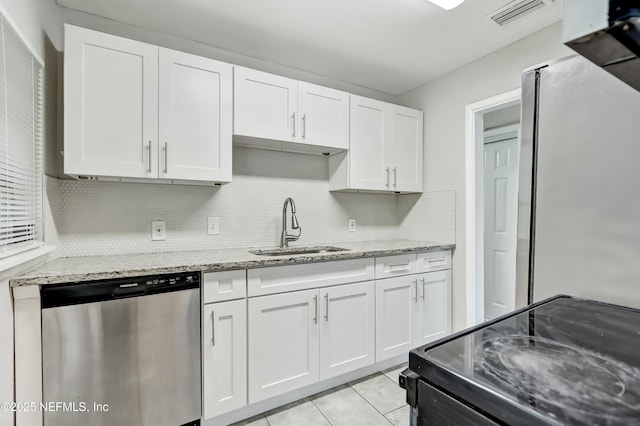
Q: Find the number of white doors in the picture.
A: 12